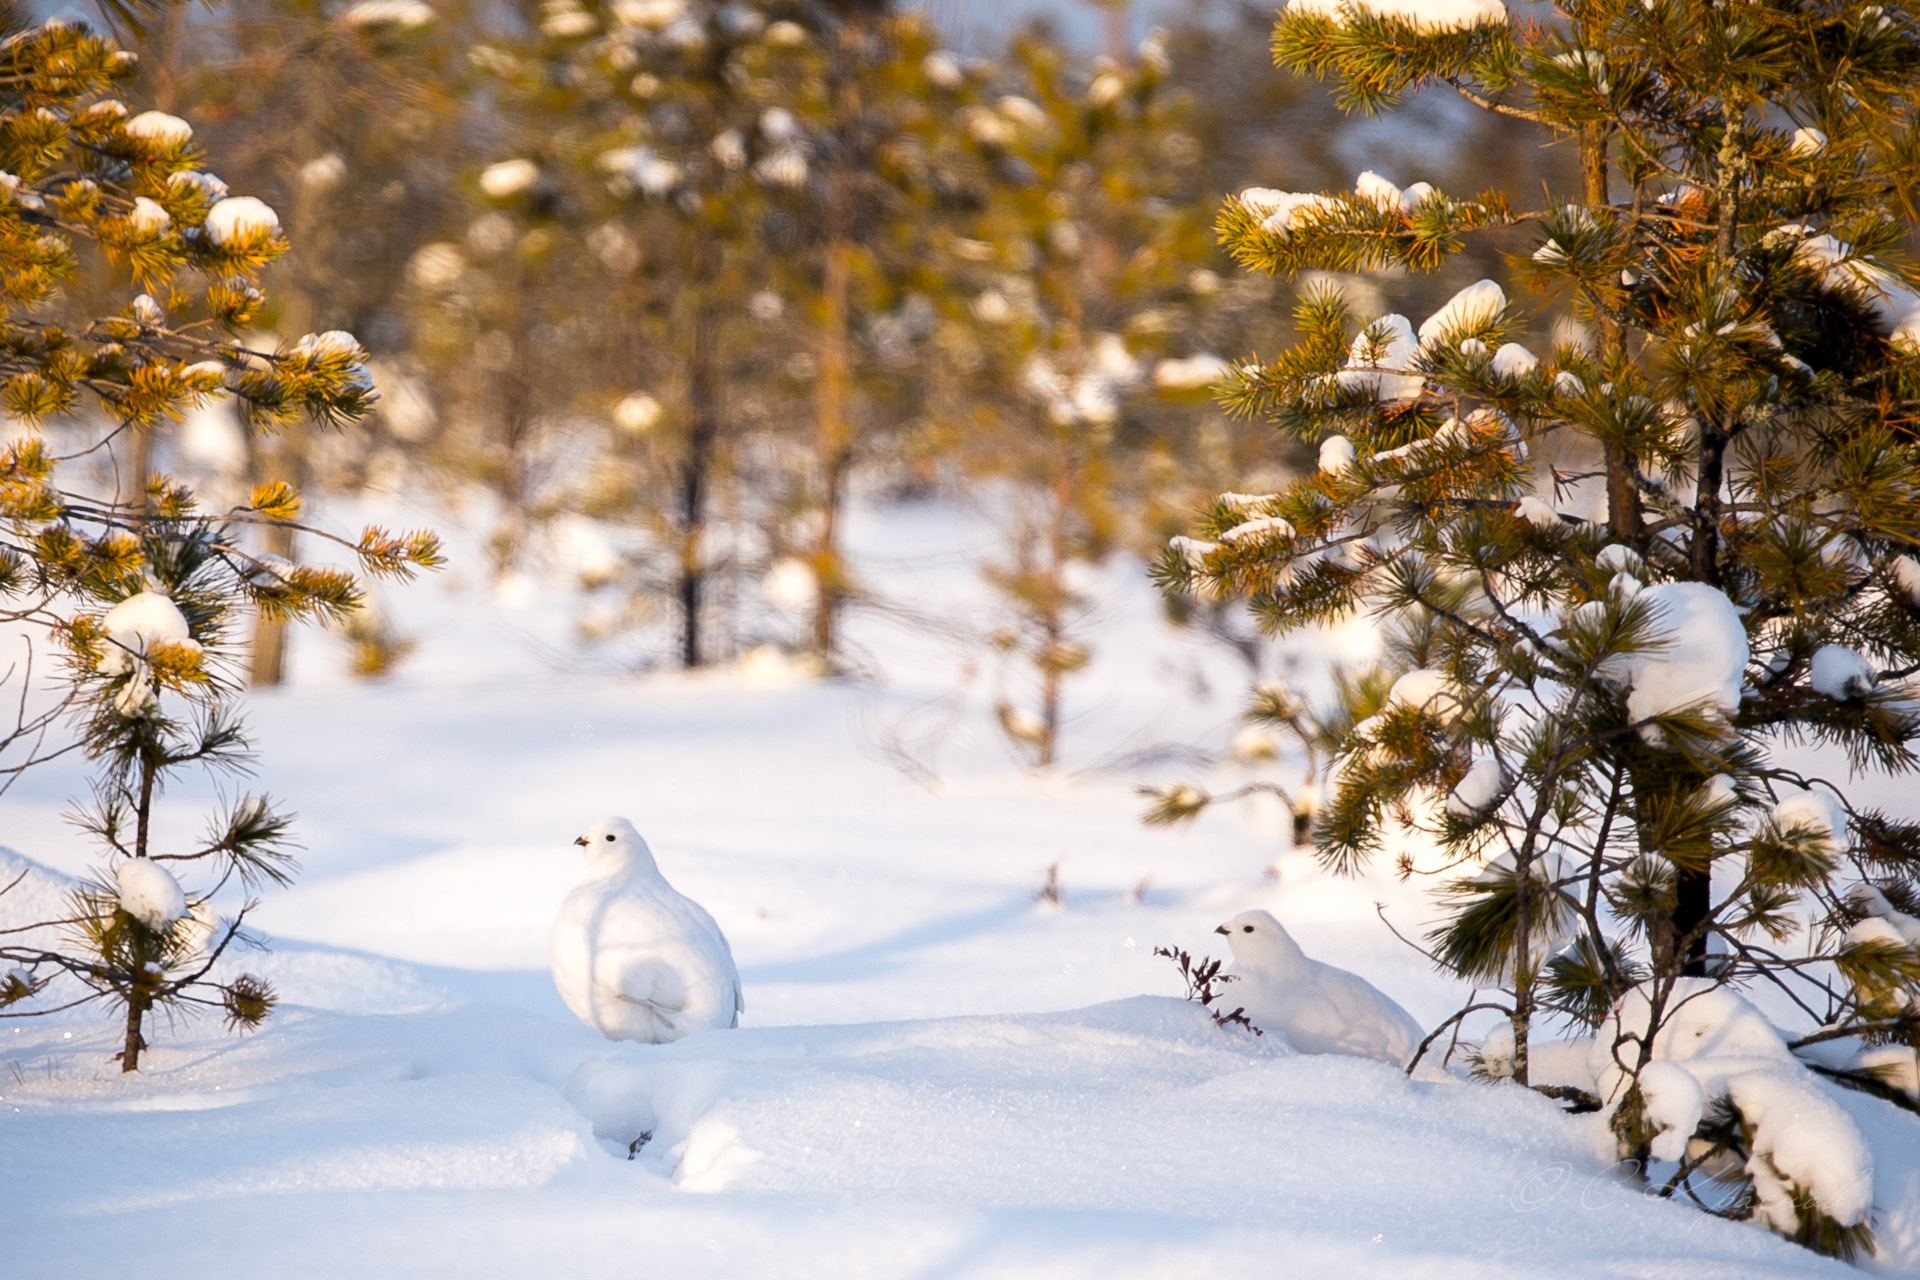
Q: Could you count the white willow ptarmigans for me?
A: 2